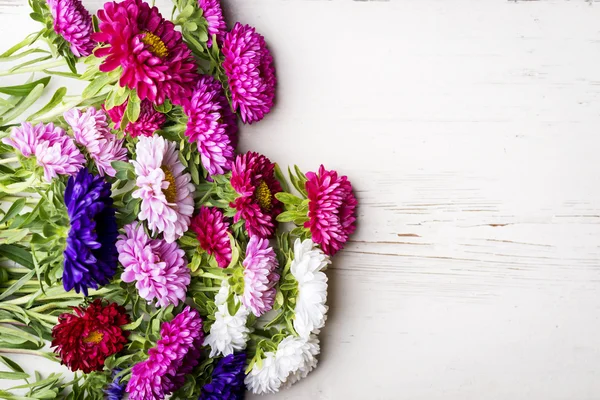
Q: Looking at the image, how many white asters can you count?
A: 3